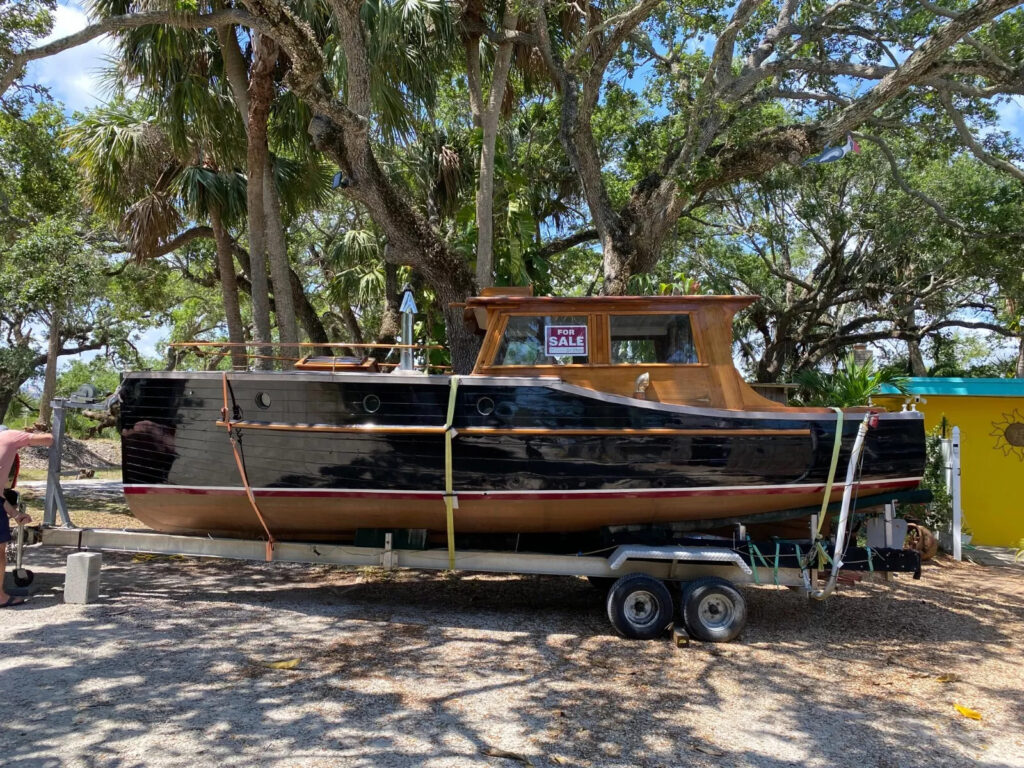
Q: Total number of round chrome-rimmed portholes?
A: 3